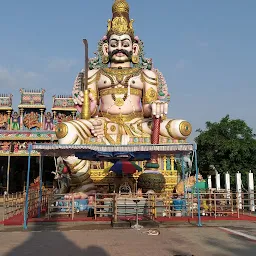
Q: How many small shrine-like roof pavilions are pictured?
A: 3